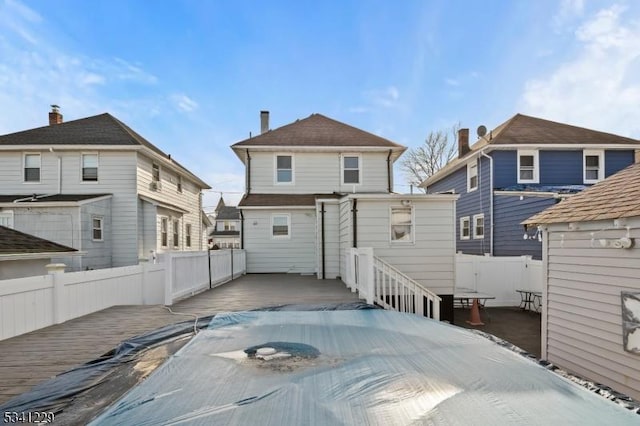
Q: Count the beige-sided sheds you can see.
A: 1